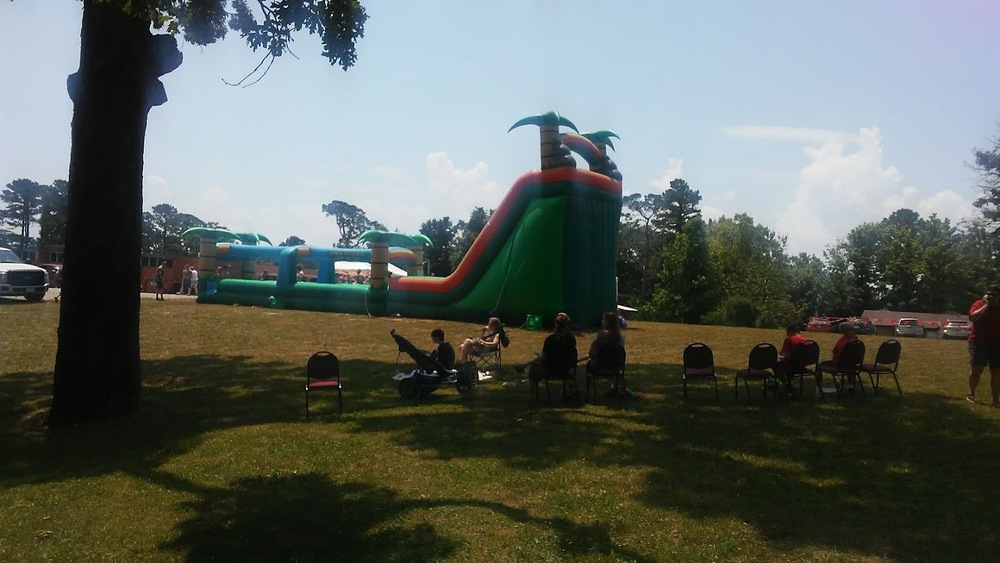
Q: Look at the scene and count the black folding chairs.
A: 8